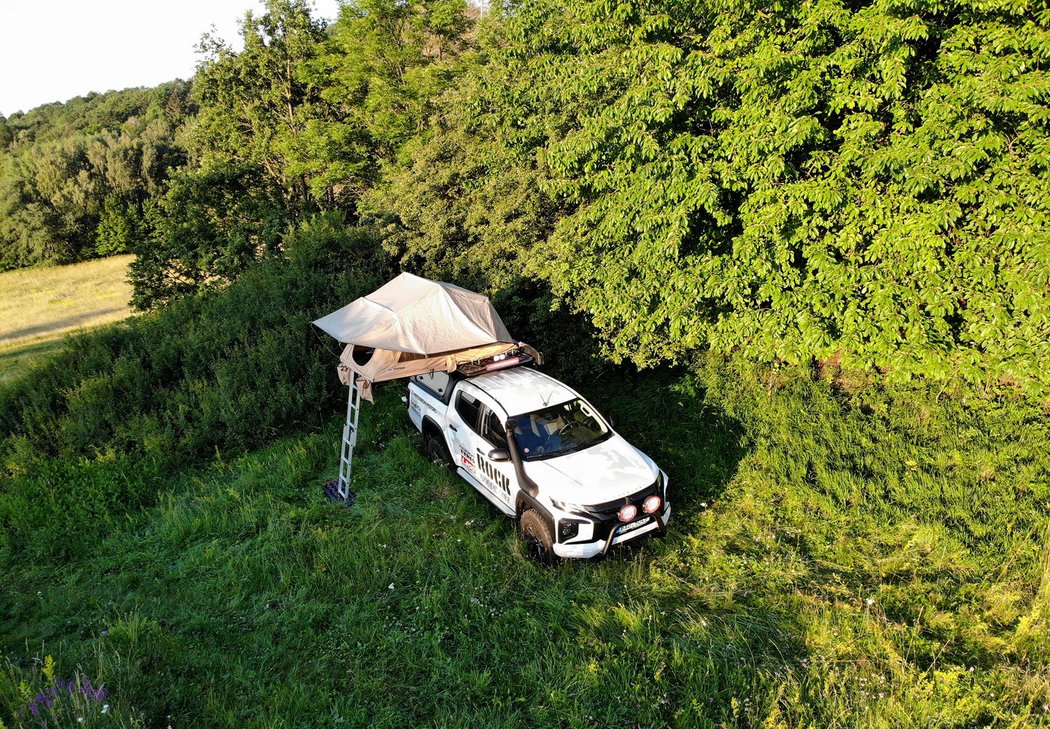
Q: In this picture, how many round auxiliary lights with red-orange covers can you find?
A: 2